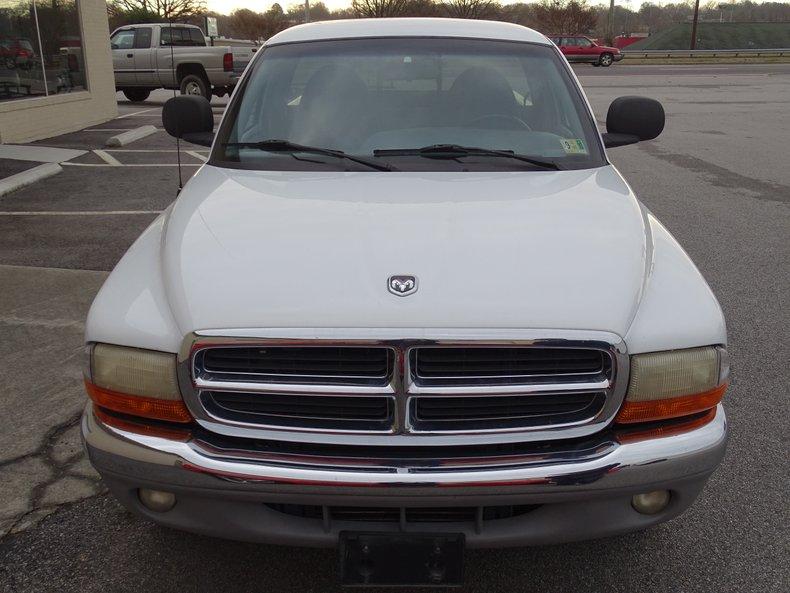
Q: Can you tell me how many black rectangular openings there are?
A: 4